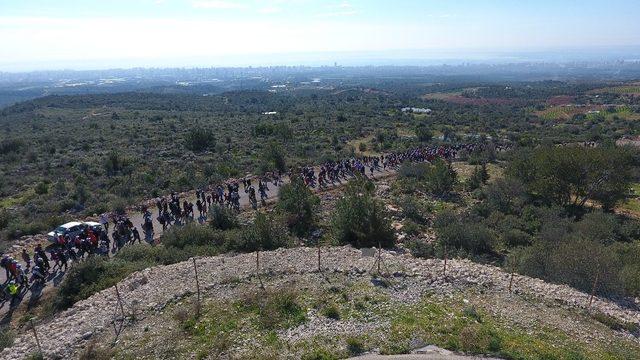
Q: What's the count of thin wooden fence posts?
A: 9